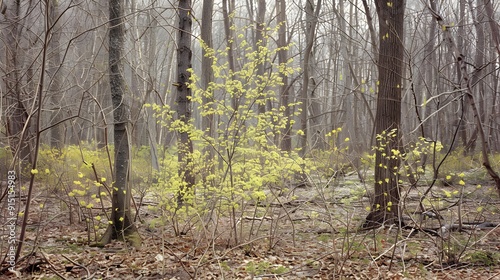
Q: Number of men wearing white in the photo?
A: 0